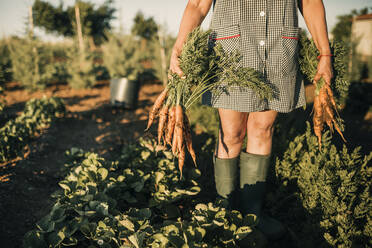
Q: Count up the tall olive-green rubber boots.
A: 2